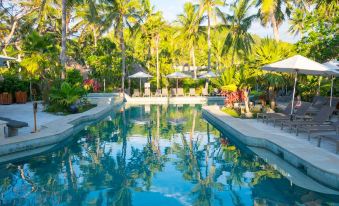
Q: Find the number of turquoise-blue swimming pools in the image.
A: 1